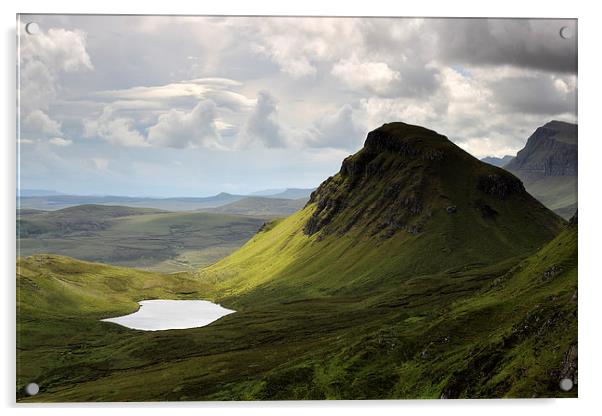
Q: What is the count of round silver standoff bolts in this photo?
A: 4